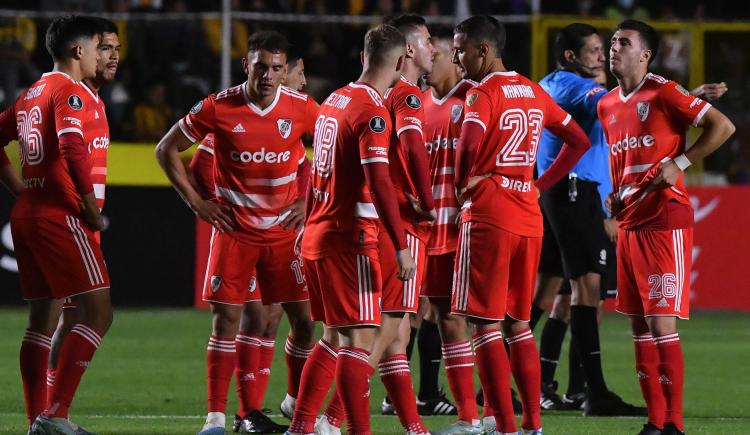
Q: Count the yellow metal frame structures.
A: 1